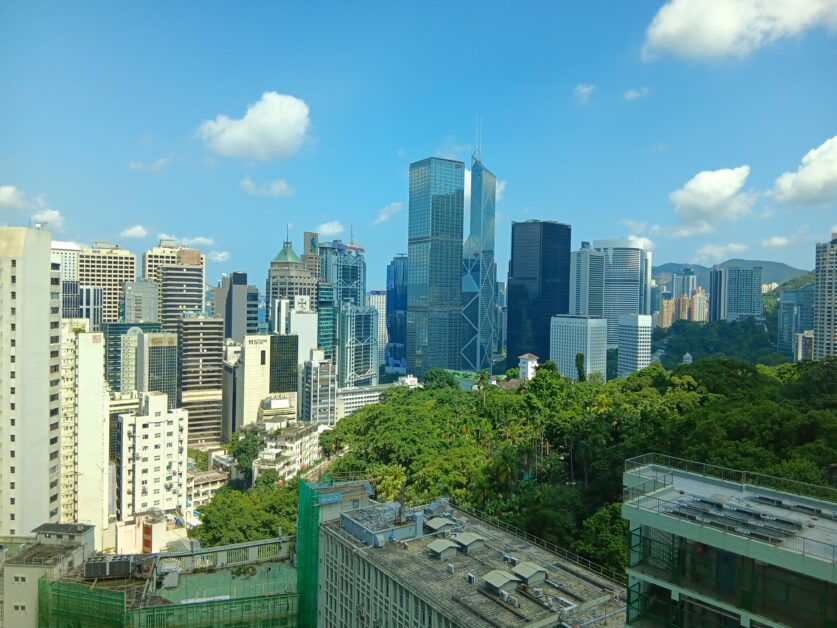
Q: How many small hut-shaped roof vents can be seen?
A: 5